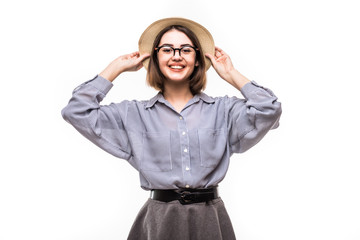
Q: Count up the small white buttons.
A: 5